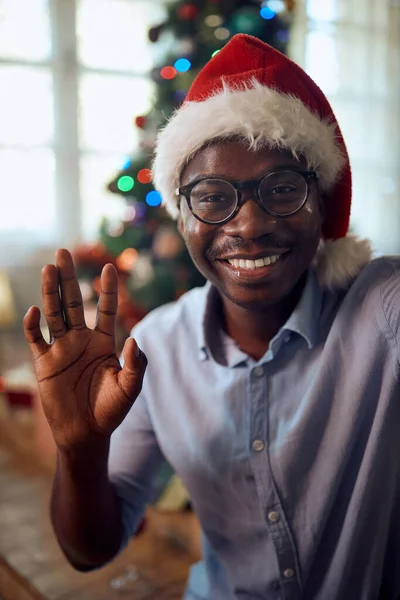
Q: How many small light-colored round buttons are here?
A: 4